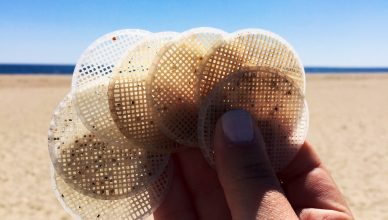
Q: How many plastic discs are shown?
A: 7